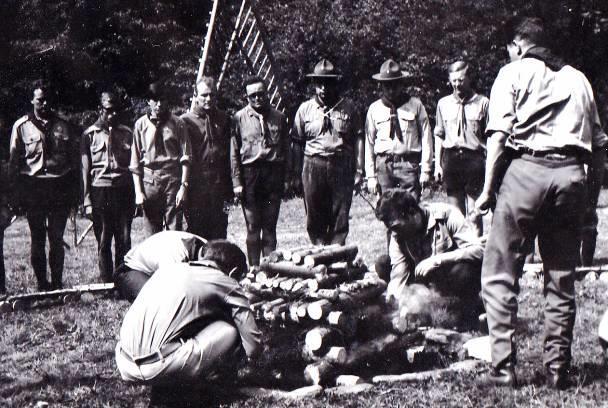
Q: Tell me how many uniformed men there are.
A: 12